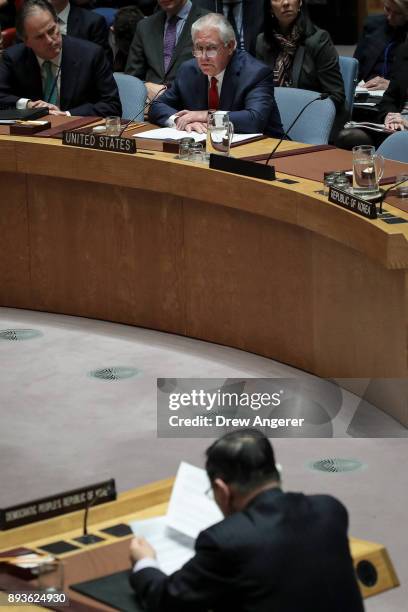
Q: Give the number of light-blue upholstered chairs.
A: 4